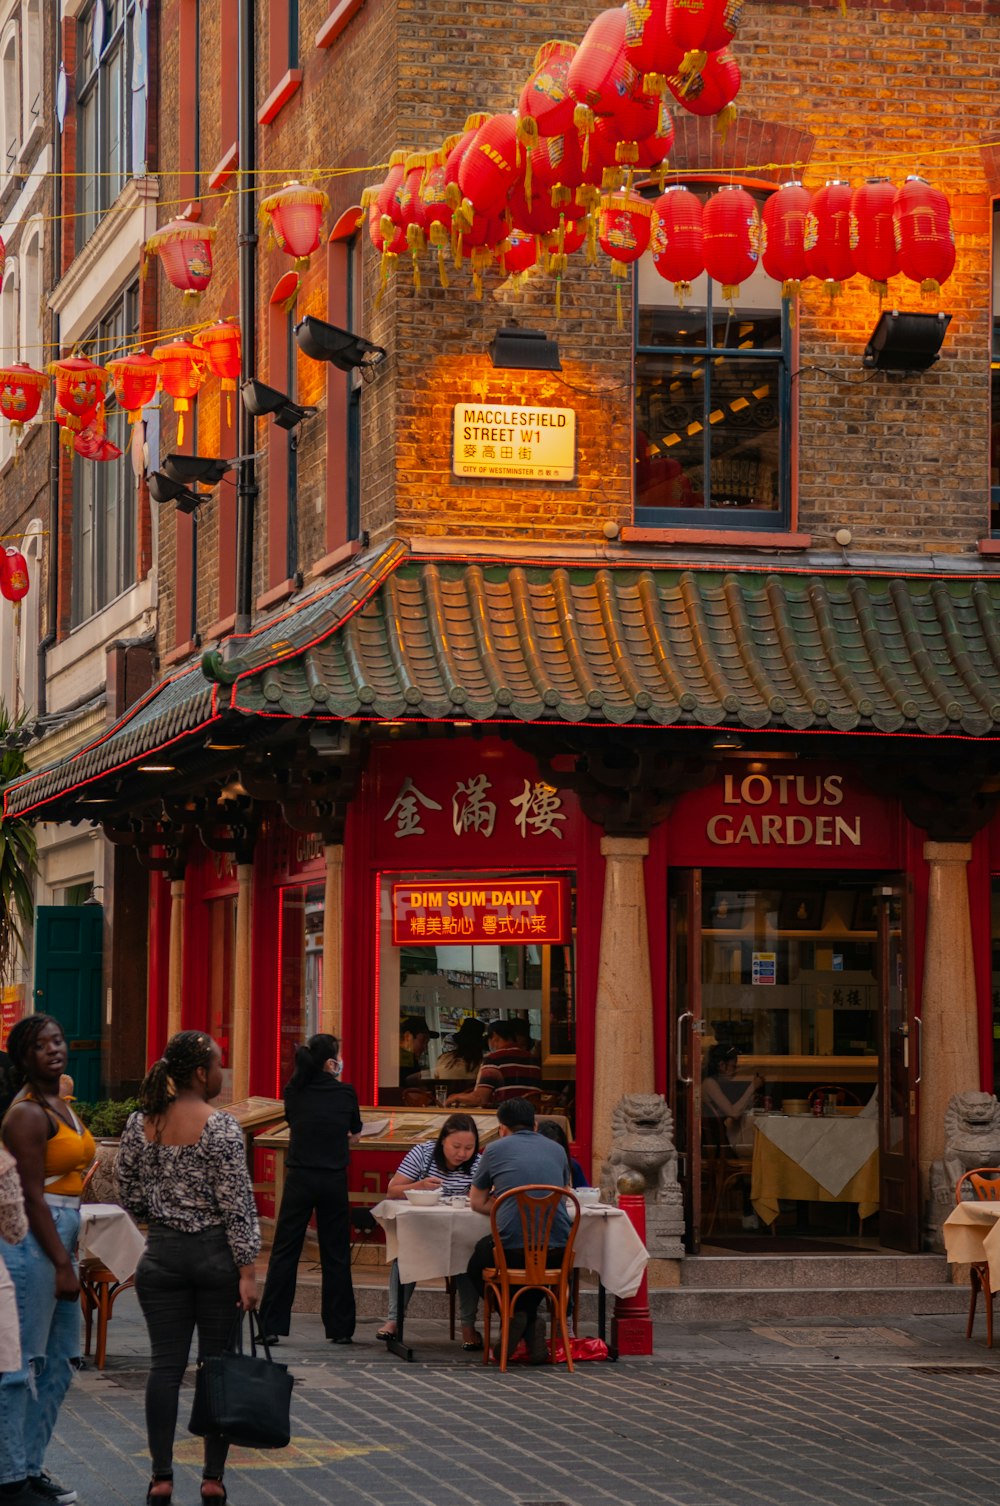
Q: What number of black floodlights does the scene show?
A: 6